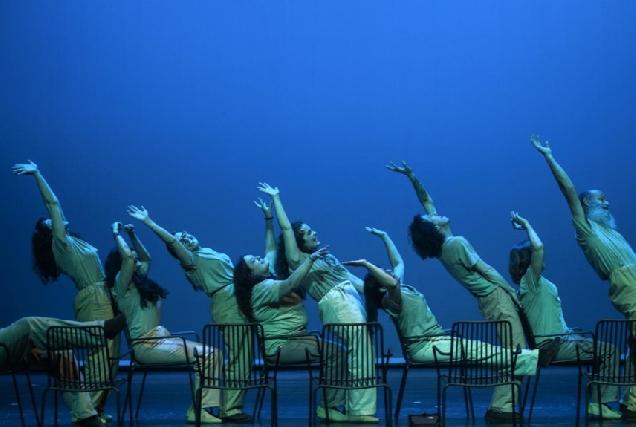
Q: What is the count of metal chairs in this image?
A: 10